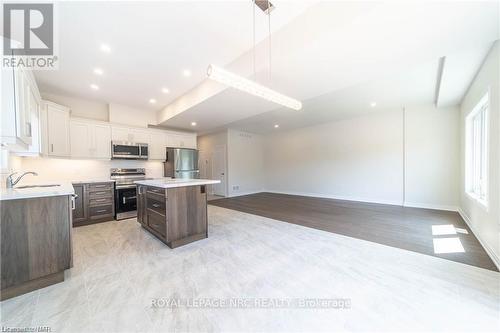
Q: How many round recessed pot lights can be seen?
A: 9